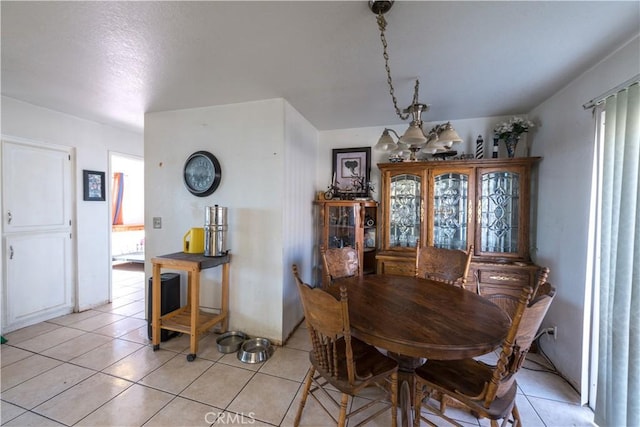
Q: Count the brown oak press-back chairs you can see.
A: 4